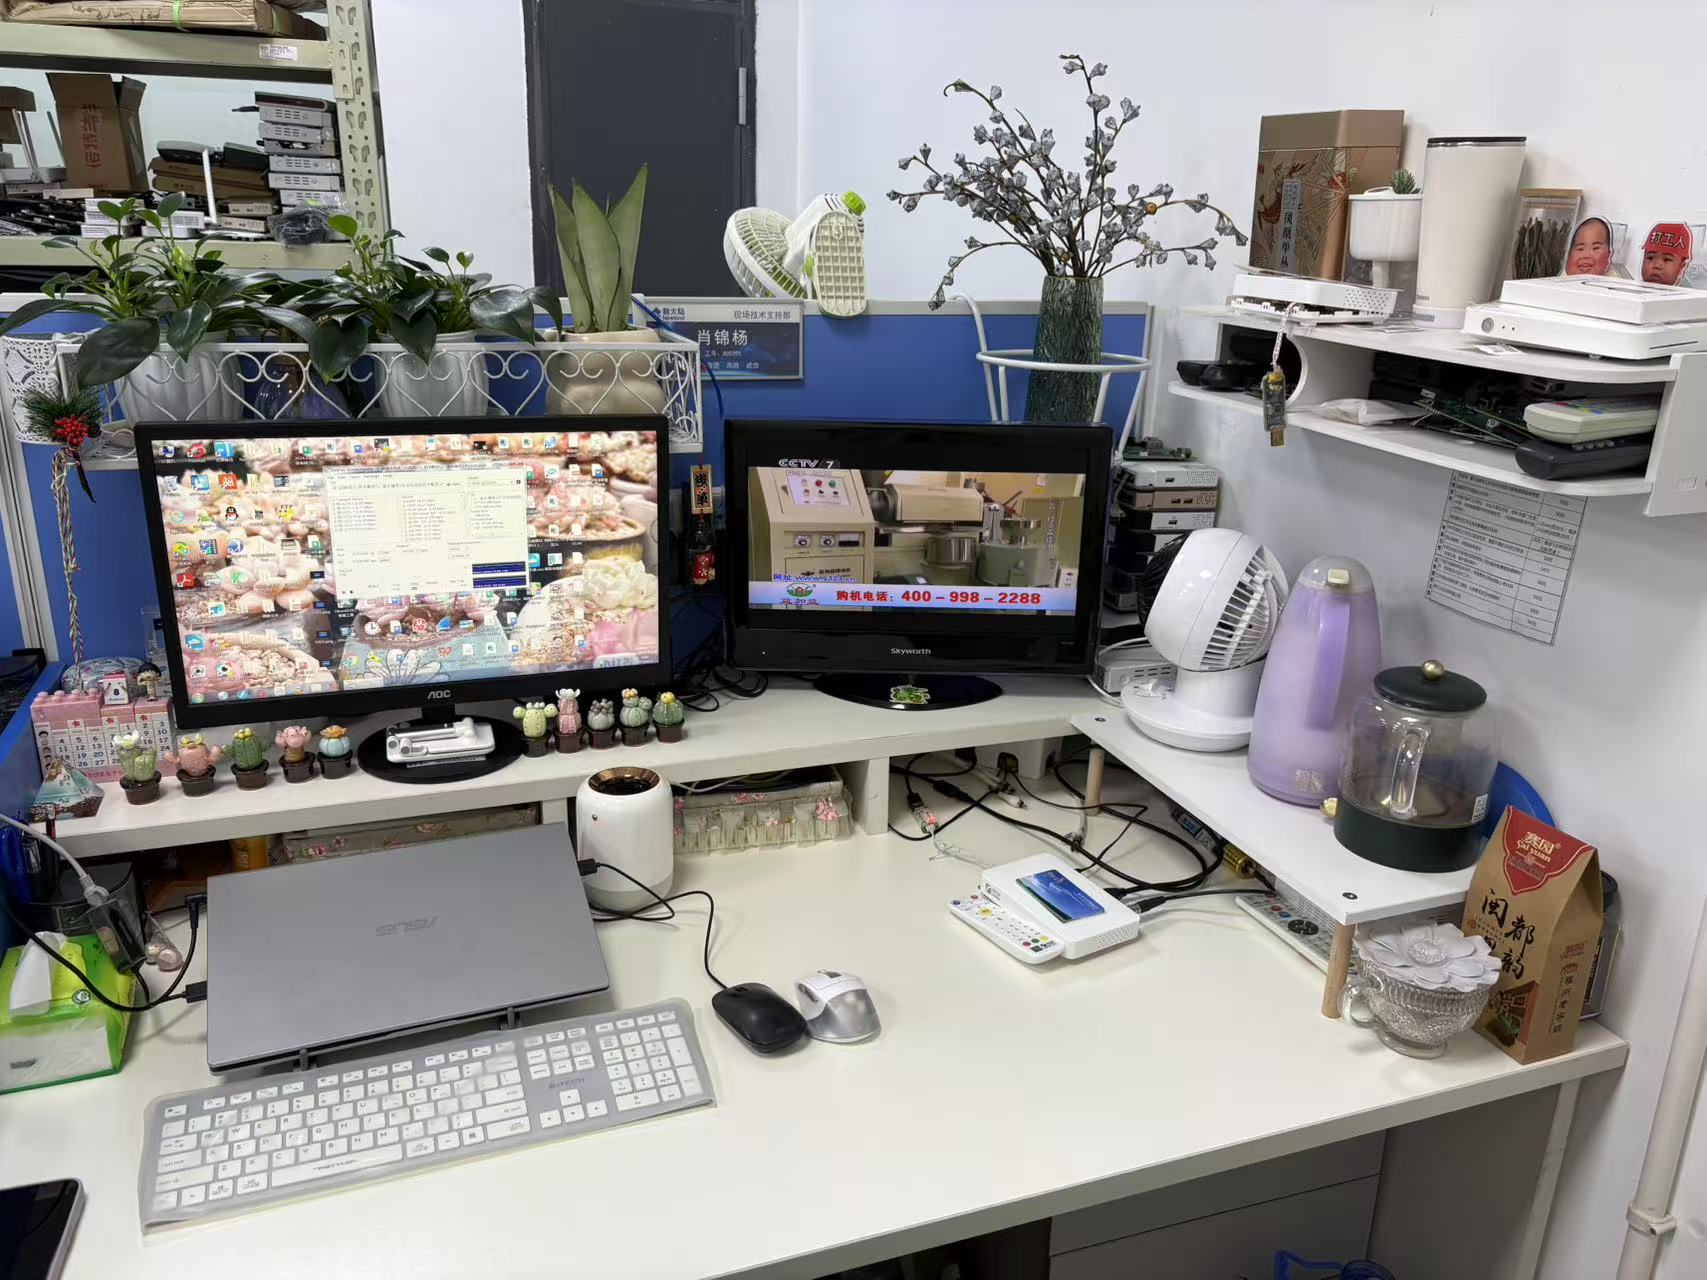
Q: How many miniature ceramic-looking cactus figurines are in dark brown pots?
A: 10